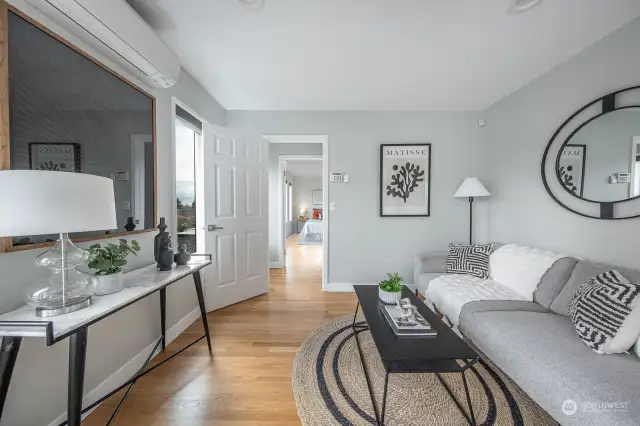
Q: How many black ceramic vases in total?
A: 3